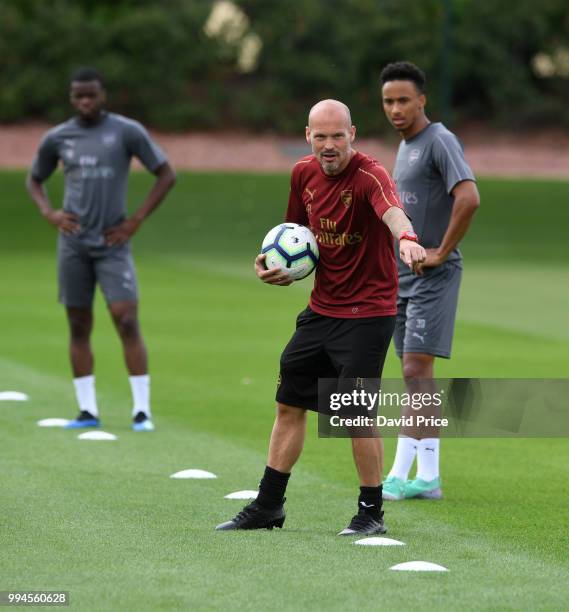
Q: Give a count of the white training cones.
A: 7